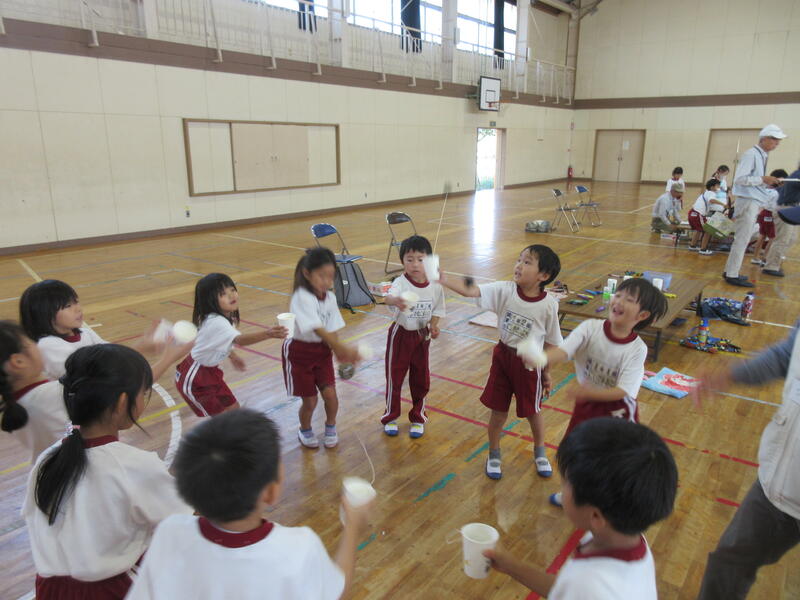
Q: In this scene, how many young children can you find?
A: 14